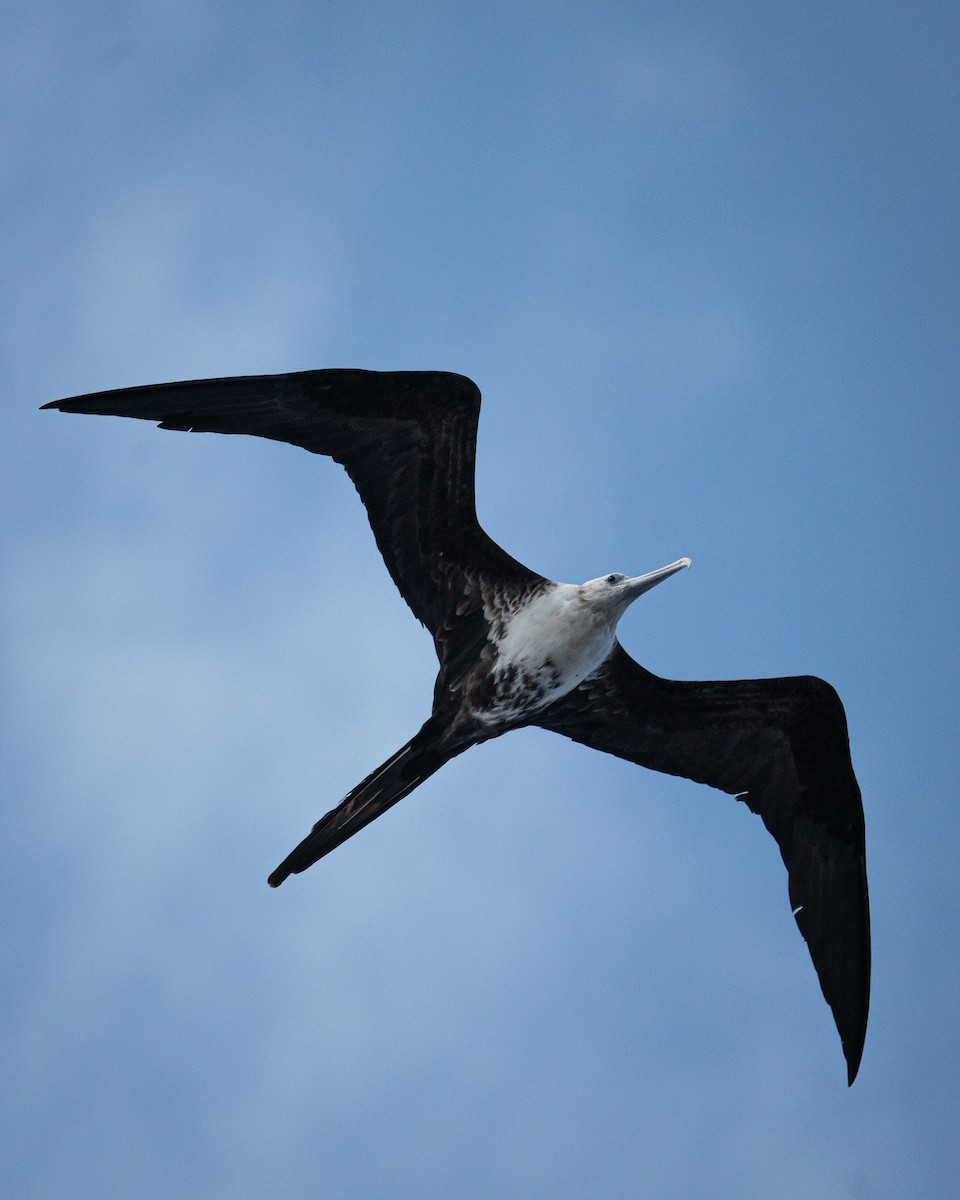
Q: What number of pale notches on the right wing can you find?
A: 2